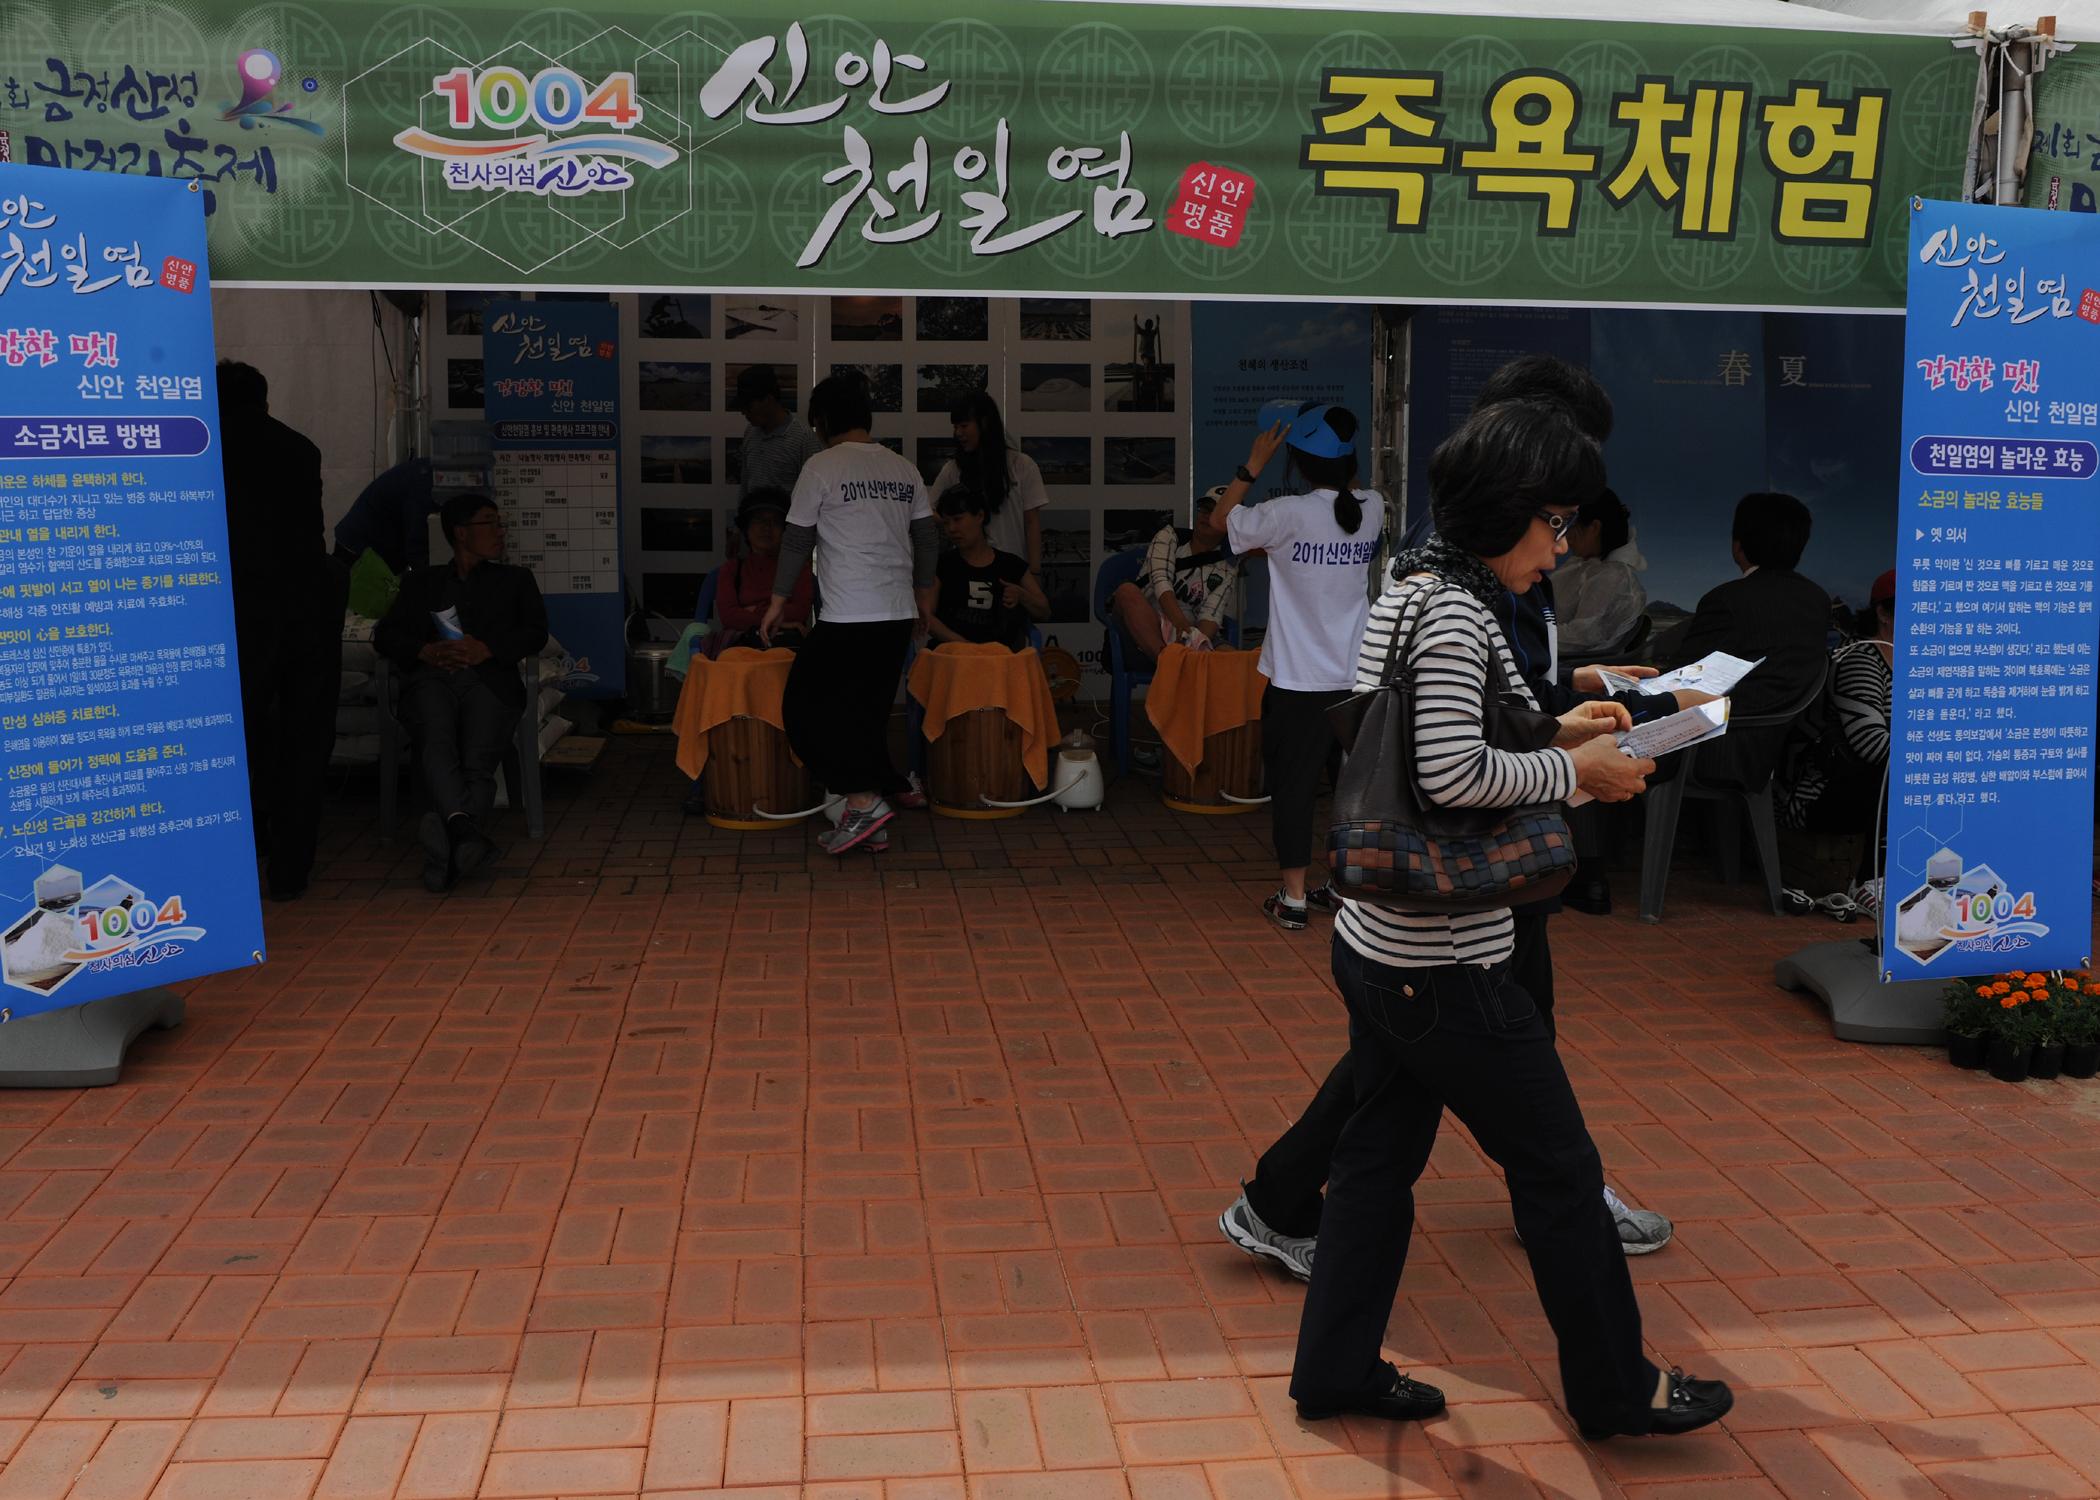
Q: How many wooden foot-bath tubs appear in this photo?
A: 3